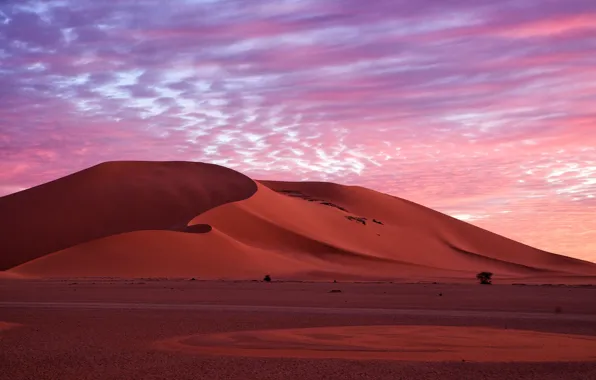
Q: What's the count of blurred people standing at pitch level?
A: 0